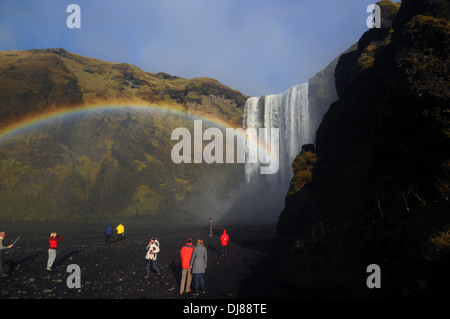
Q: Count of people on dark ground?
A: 9